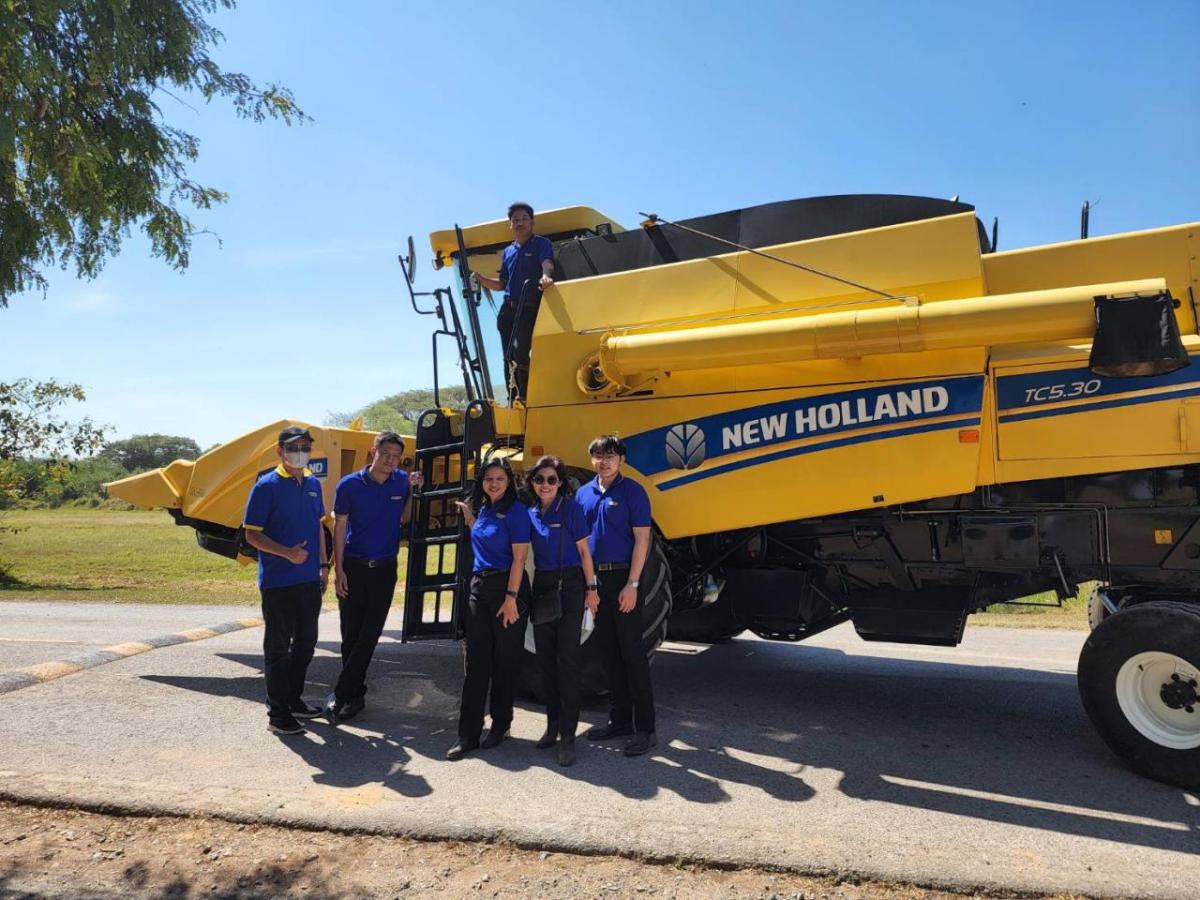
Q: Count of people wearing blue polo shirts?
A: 6